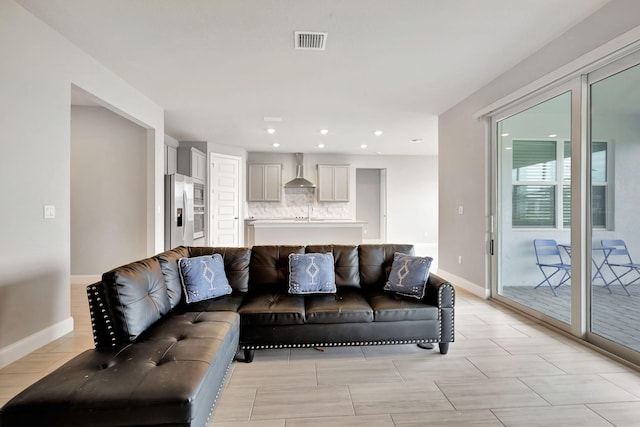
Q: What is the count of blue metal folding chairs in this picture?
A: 2